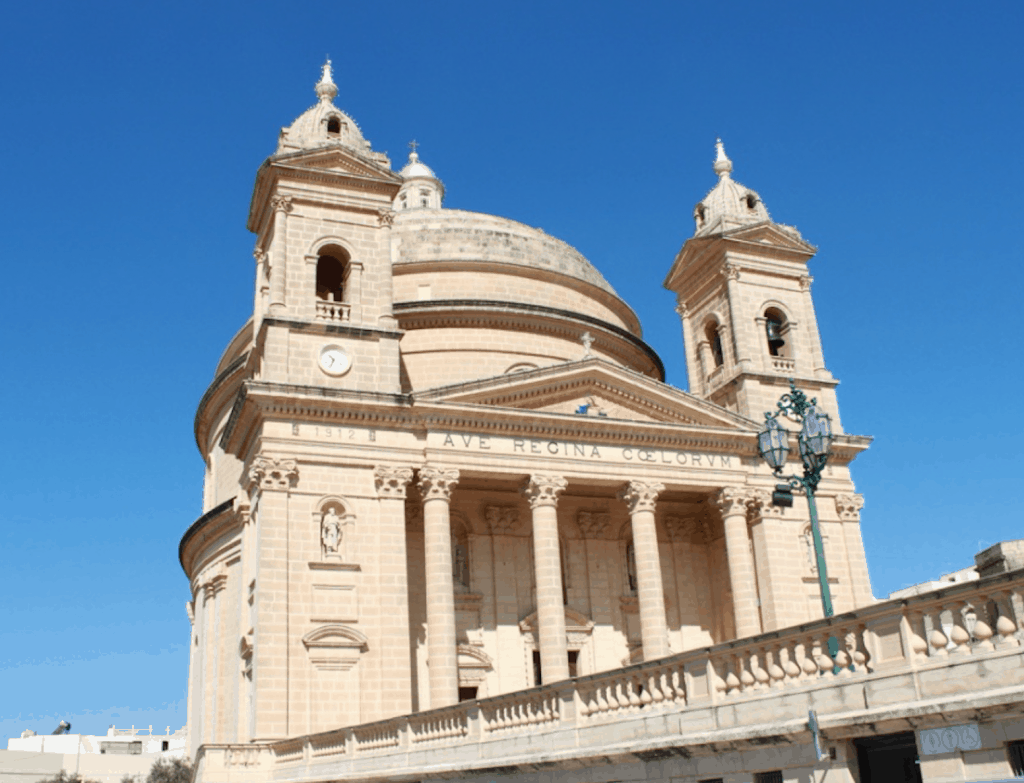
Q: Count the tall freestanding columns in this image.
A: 4